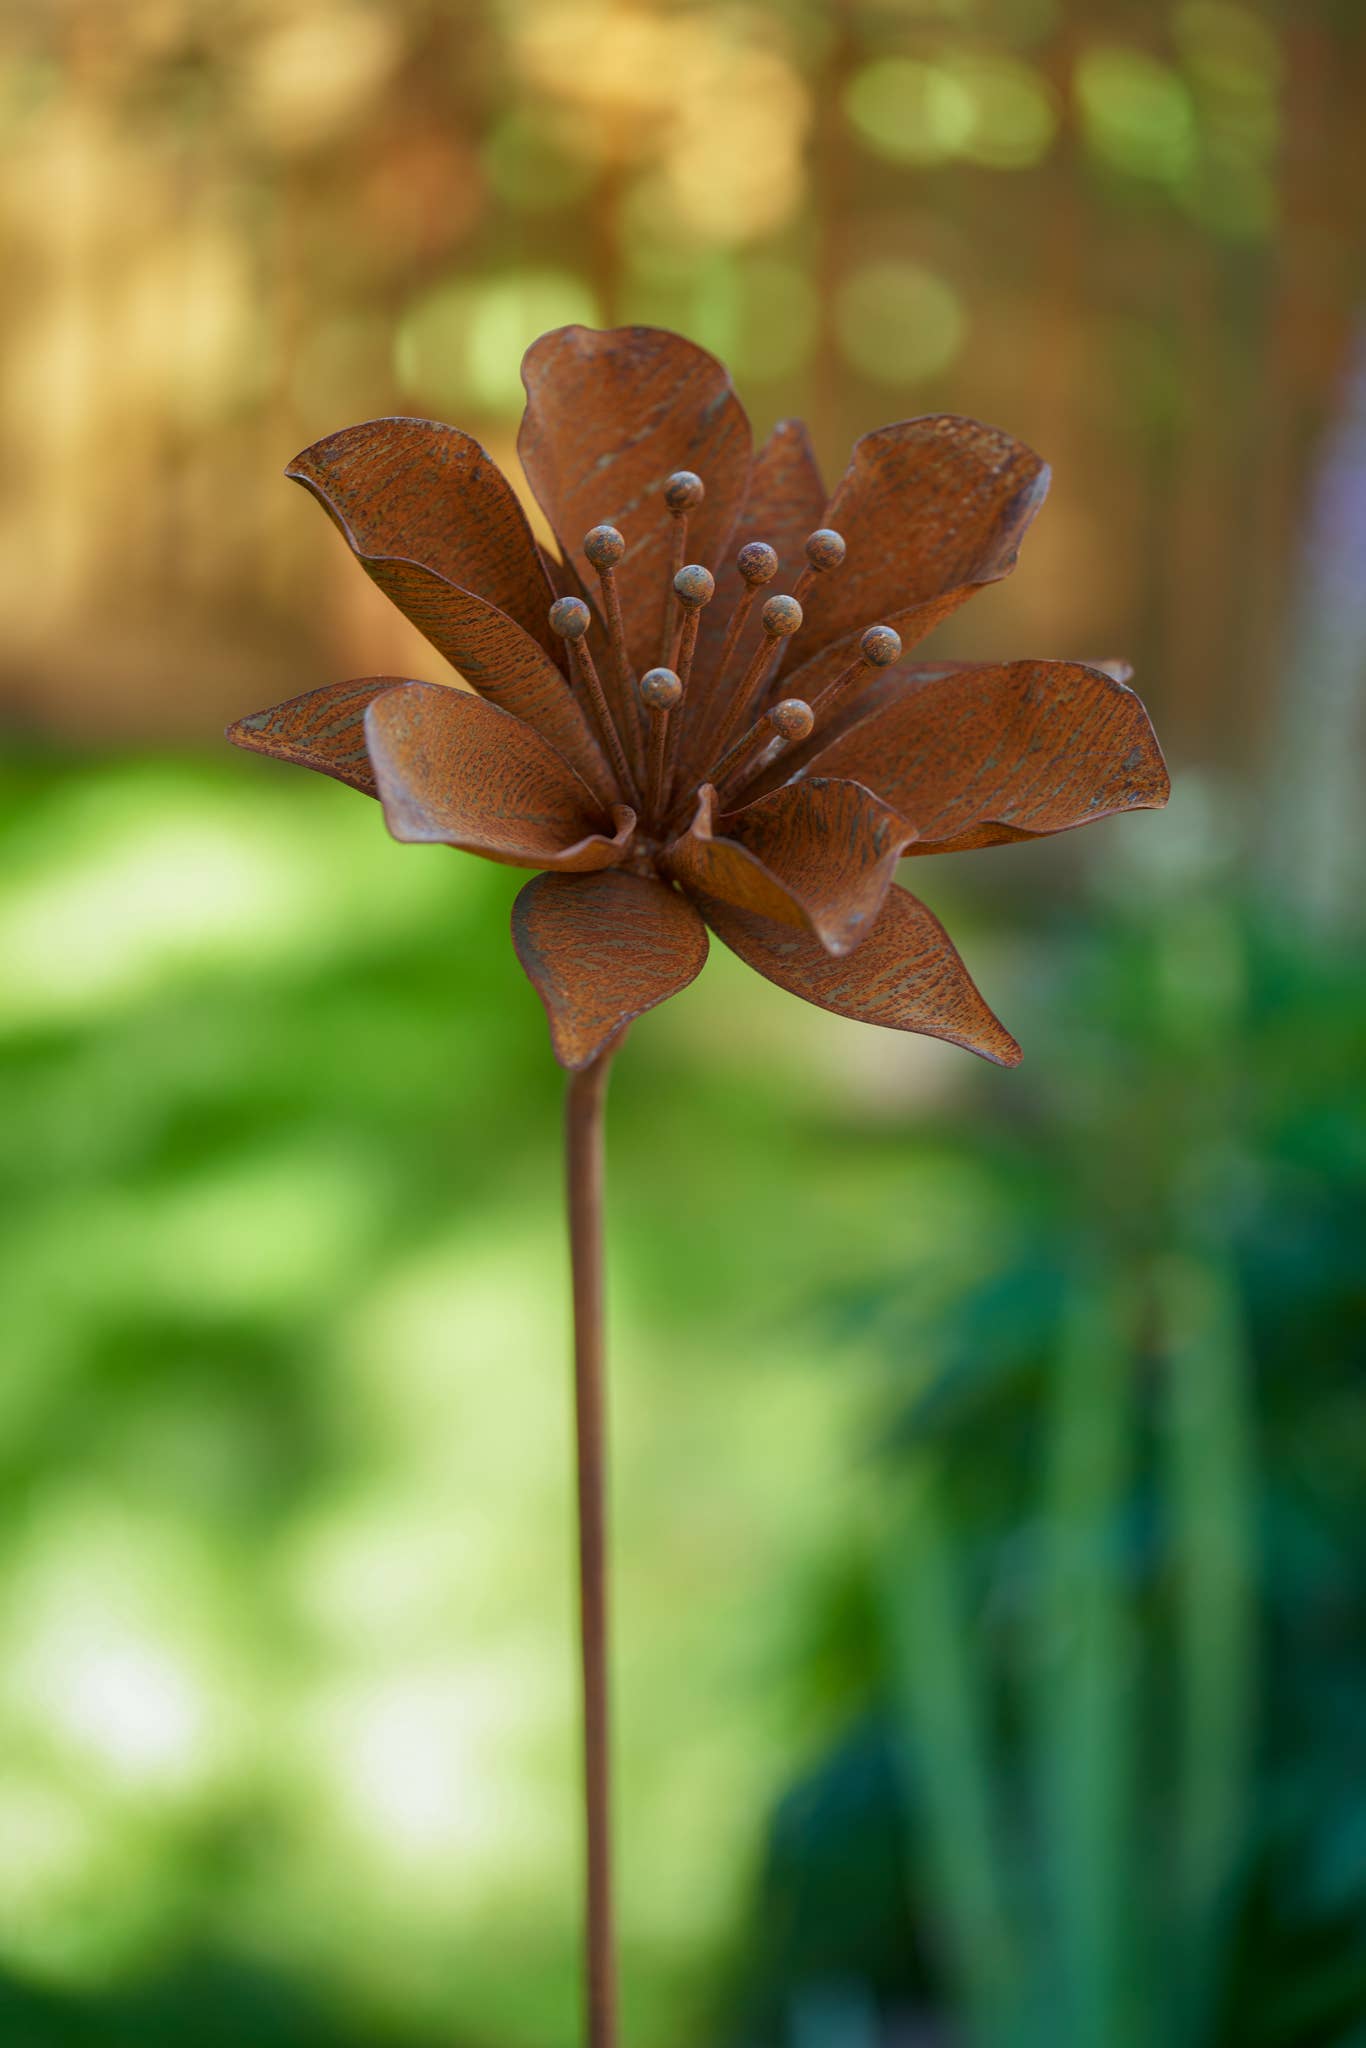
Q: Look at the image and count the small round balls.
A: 10